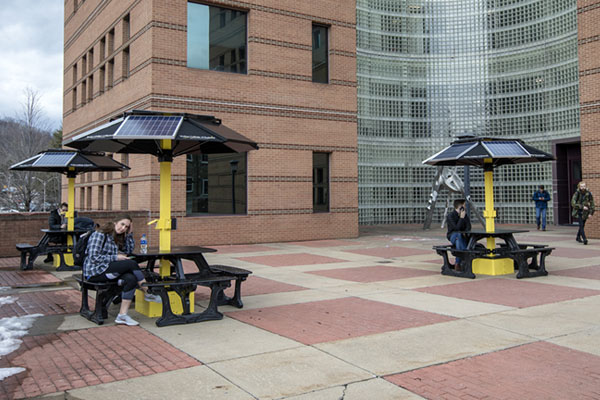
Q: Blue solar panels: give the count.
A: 4